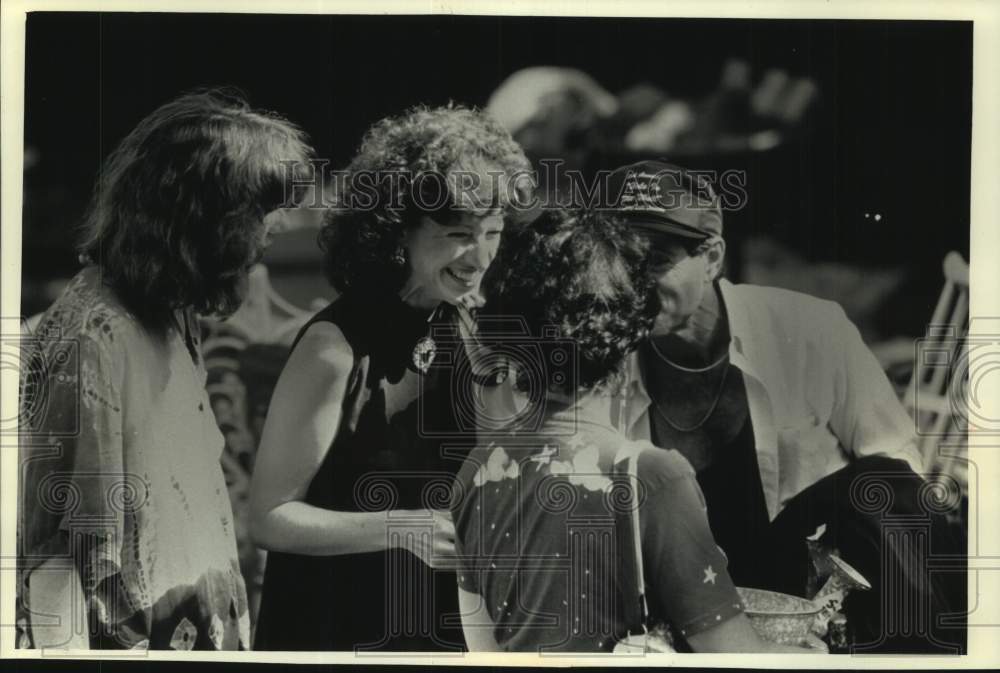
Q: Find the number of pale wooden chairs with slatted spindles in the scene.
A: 1